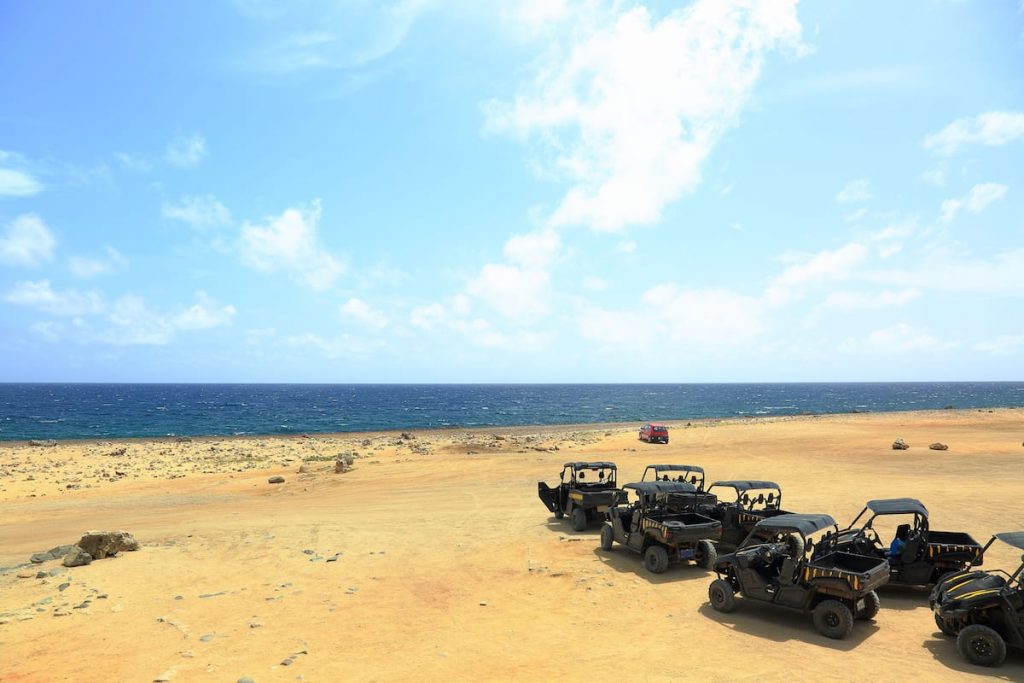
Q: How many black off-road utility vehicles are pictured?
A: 7